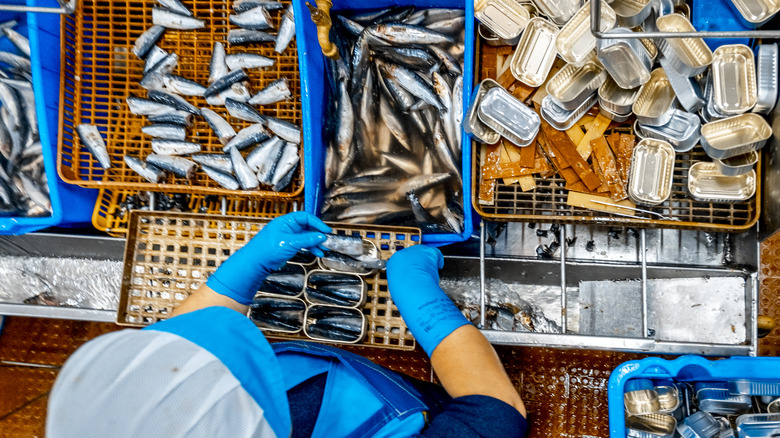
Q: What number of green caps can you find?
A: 0